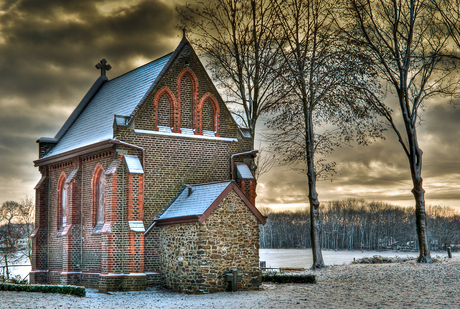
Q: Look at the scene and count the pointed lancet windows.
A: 5